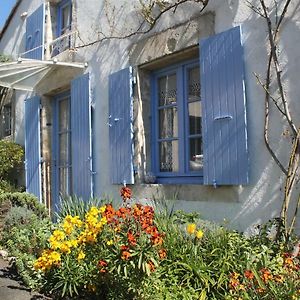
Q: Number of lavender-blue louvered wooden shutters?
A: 5